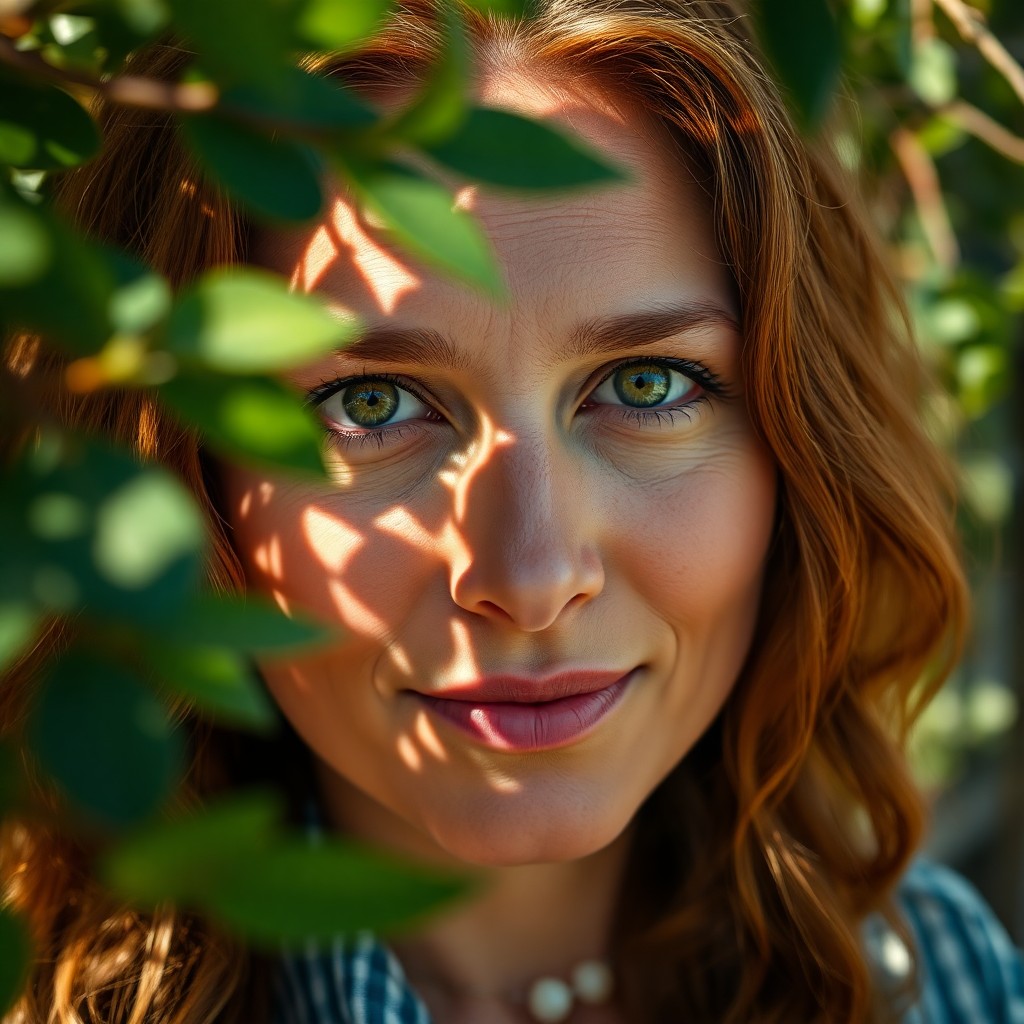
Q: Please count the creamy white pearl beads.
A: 2